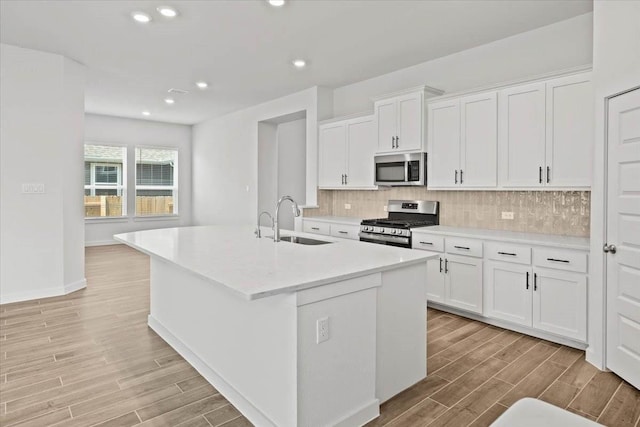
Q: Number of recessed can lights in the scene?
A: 7